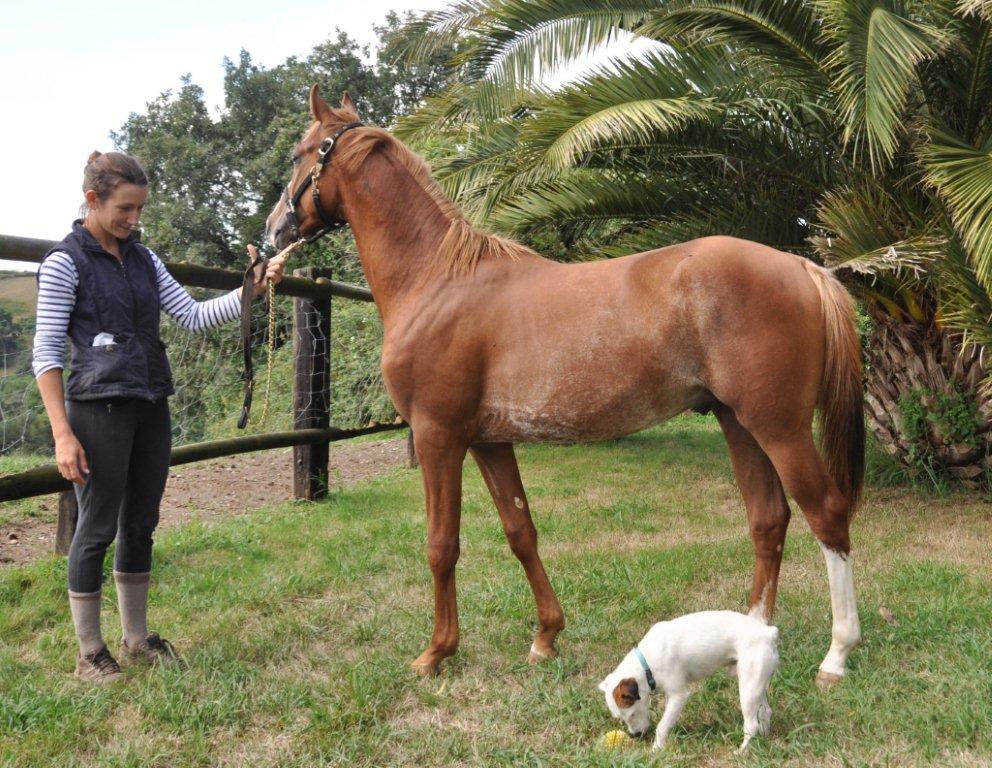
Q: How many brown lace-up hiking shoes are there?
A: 2